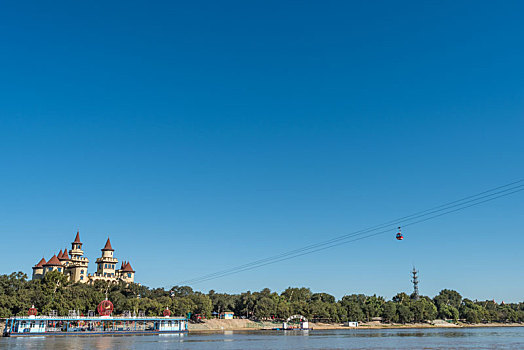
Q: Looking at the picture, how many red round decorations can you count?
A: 3